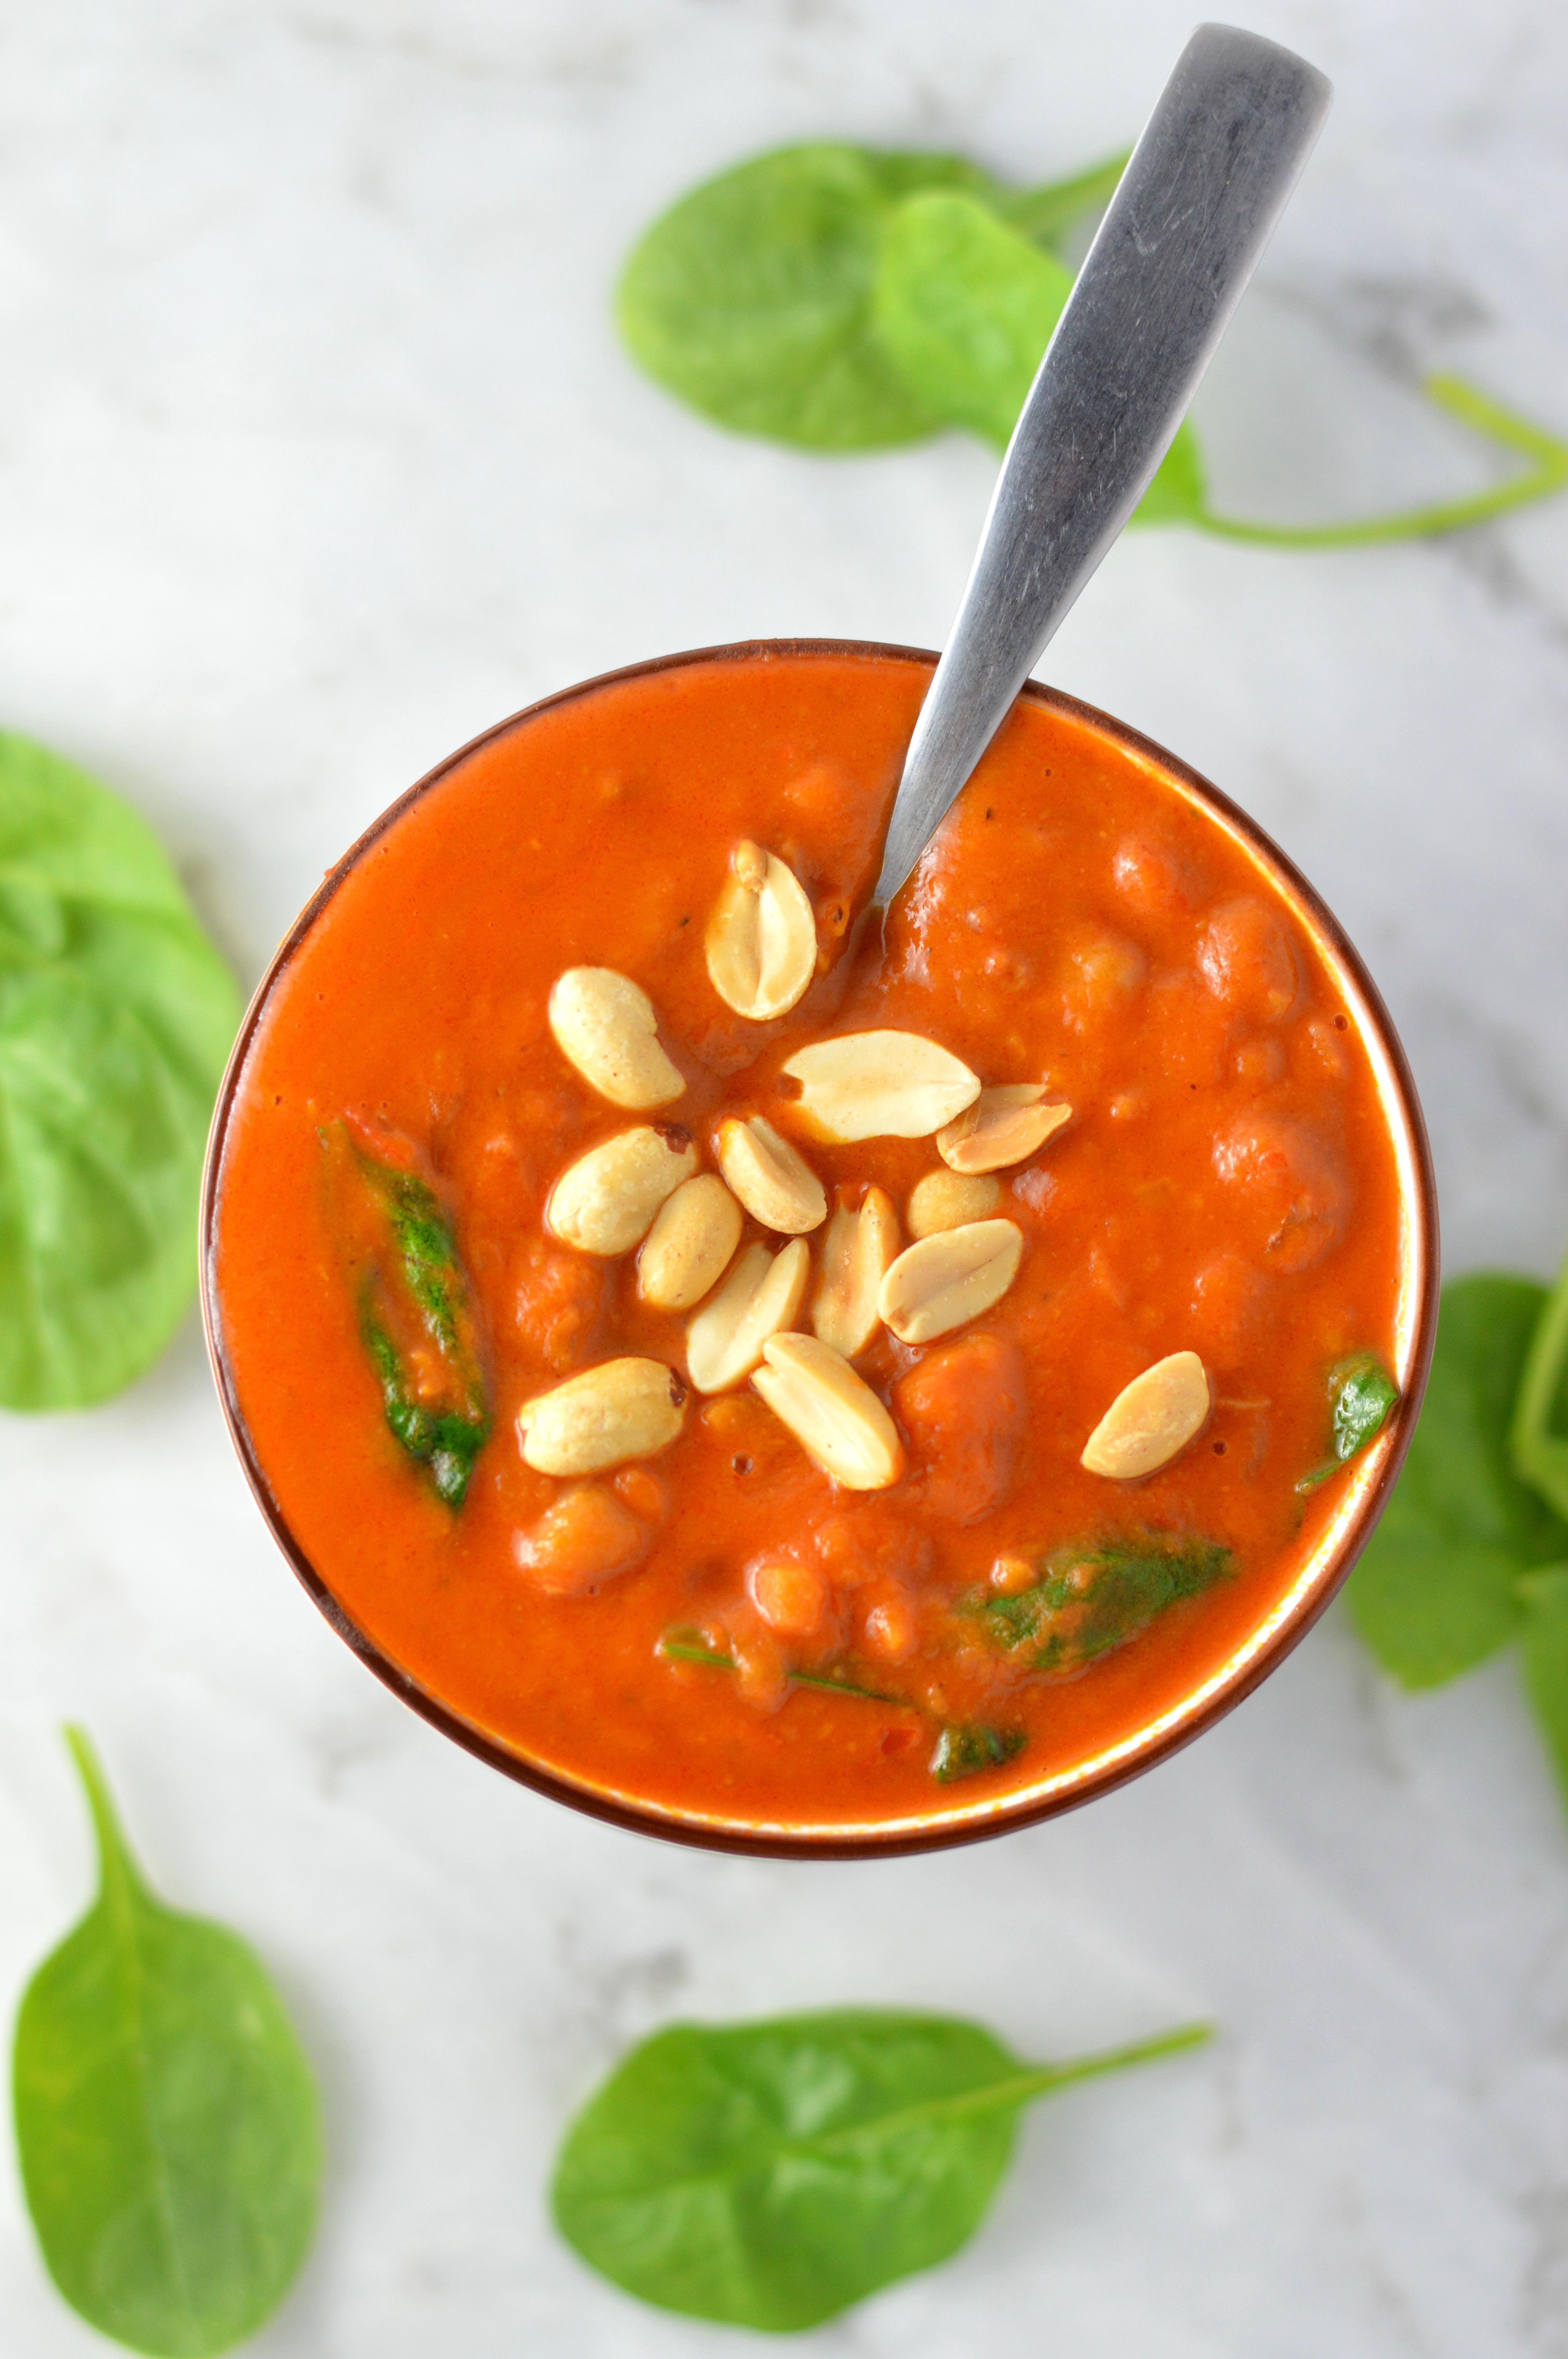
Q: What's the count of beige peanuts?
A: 14